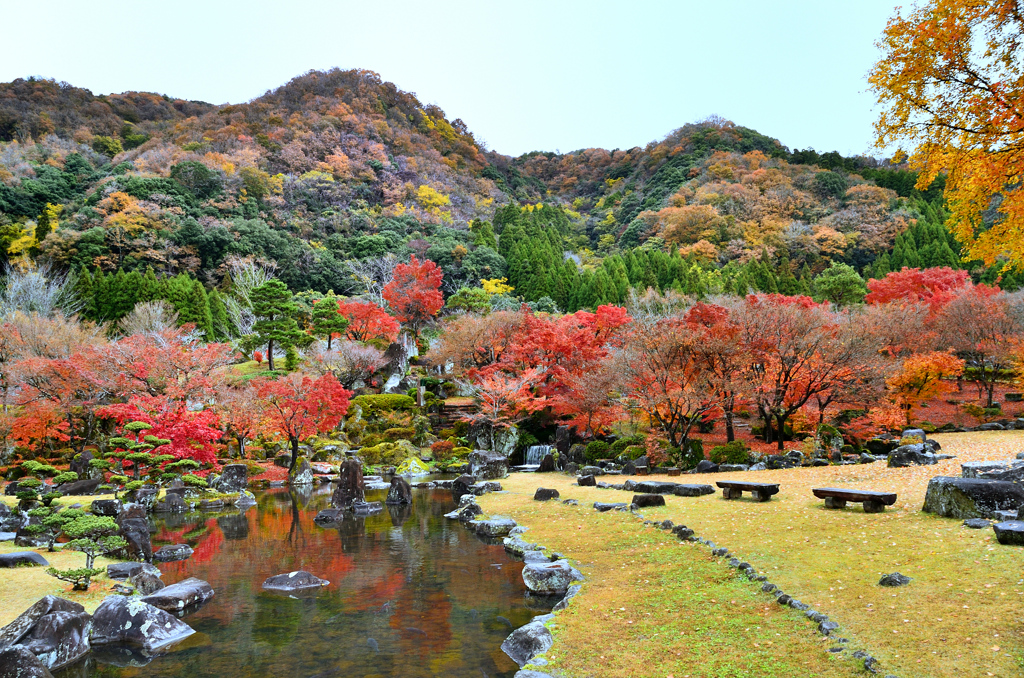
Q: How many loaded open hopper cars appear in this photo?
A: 0